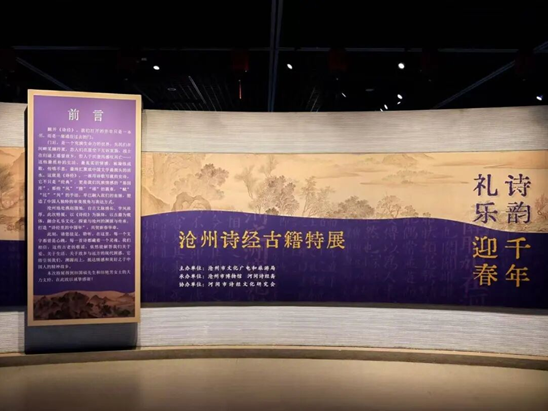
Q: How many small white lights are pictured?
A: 9